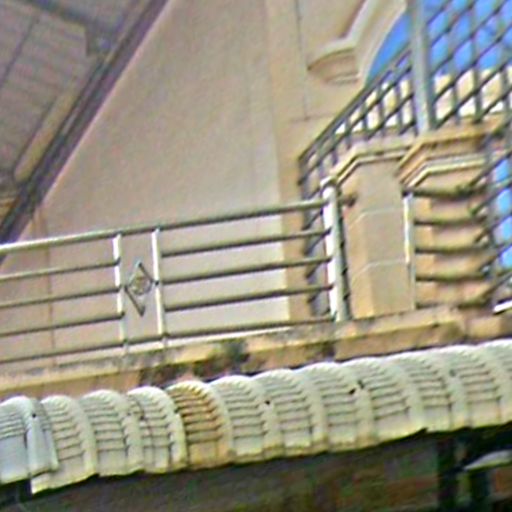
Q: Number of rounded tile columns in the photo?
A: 12